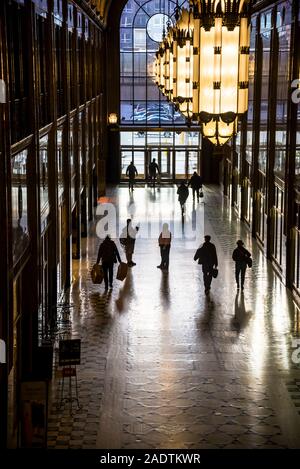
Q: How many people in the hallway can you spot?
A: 9